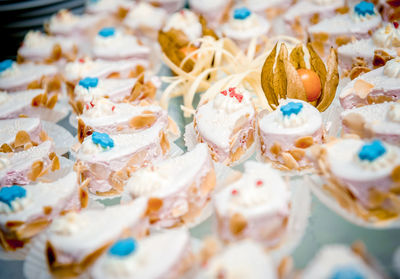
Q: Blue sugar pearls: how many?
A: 11